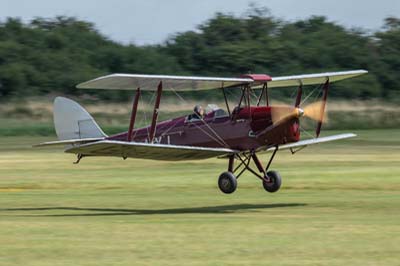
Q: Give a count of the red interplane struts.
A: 4